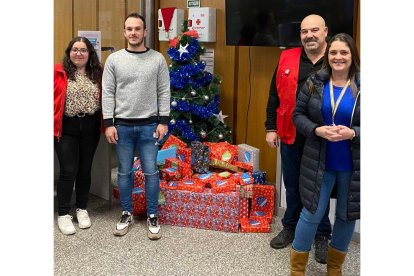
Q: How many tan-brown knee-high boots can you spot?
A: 2